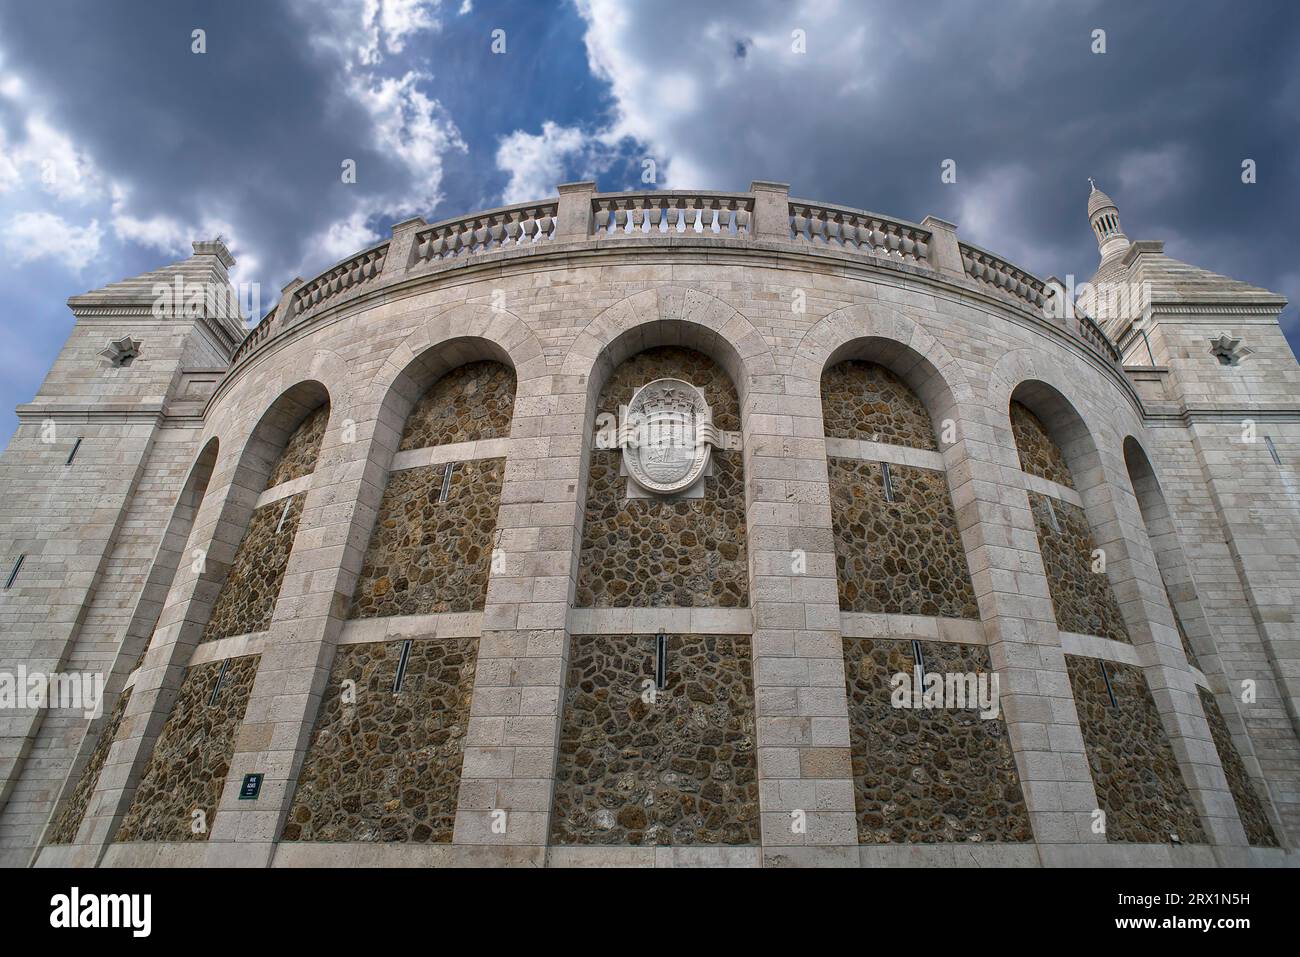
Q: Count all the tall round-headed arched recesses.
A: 7